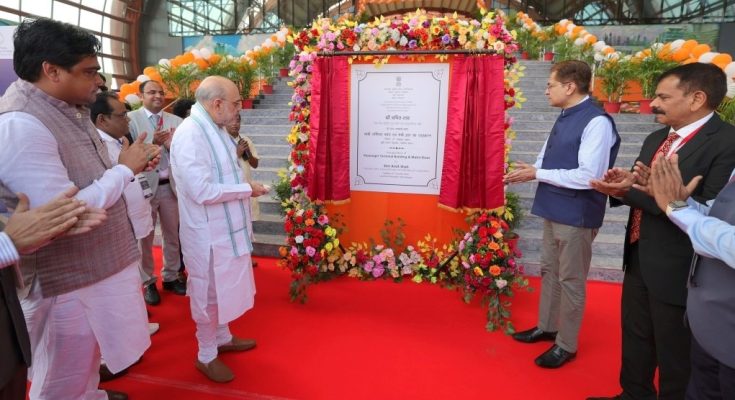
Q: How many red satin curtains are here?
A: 2